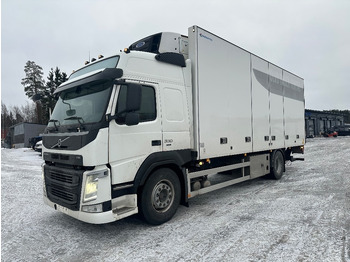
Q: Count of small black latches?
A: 6